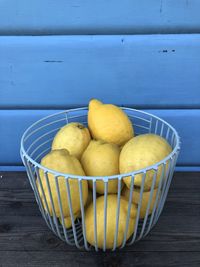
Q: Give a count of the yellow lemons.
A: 7